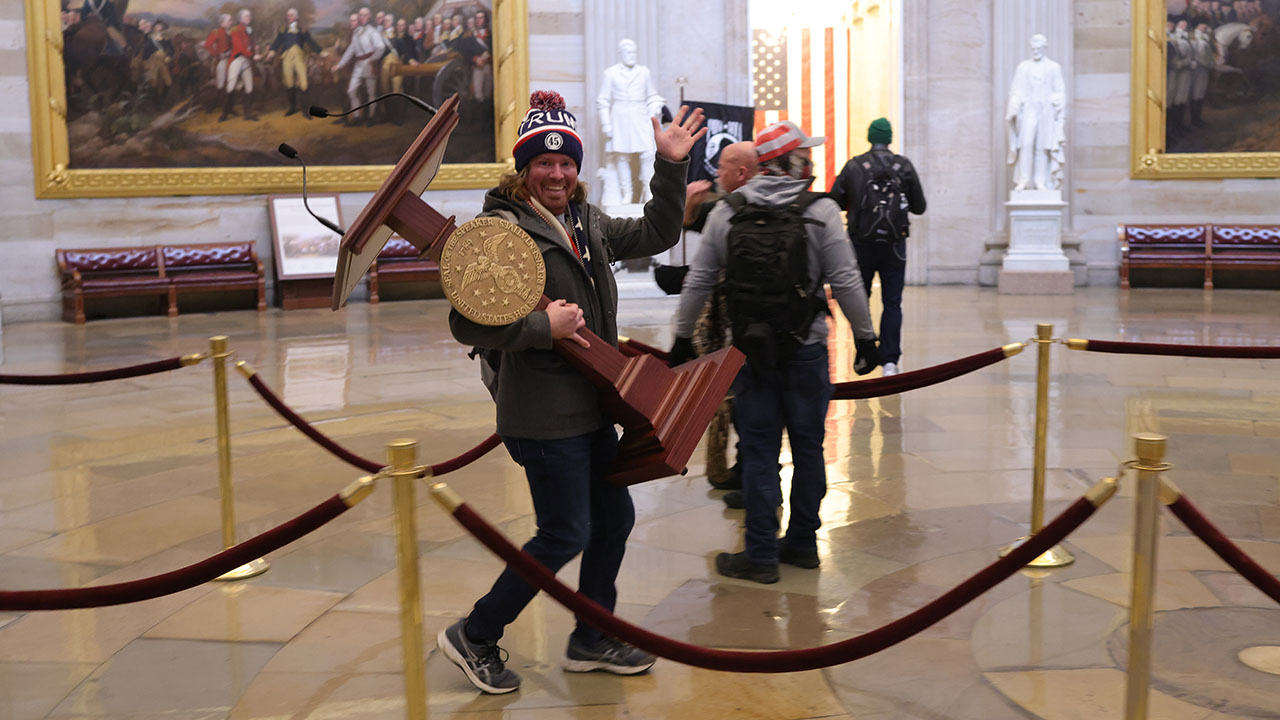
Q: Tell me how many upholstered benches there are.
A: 3